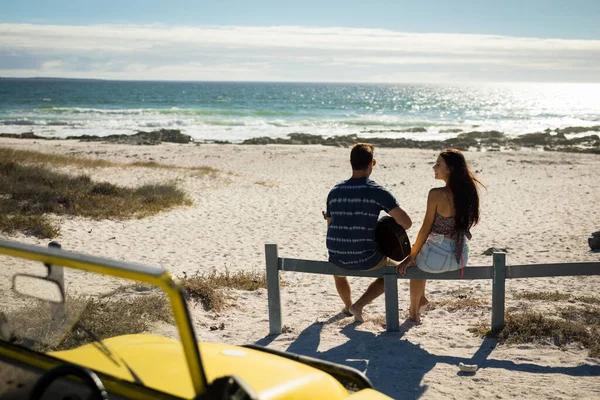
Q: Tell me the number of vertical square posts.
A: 3